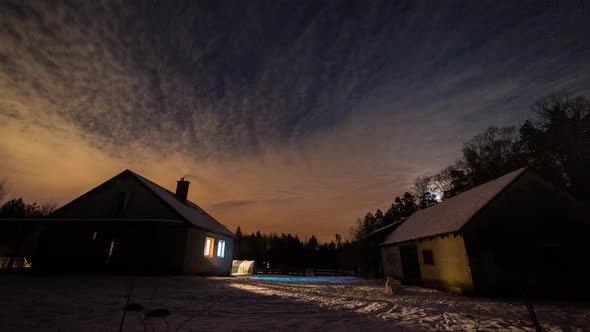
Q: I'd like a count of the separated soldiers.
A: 0